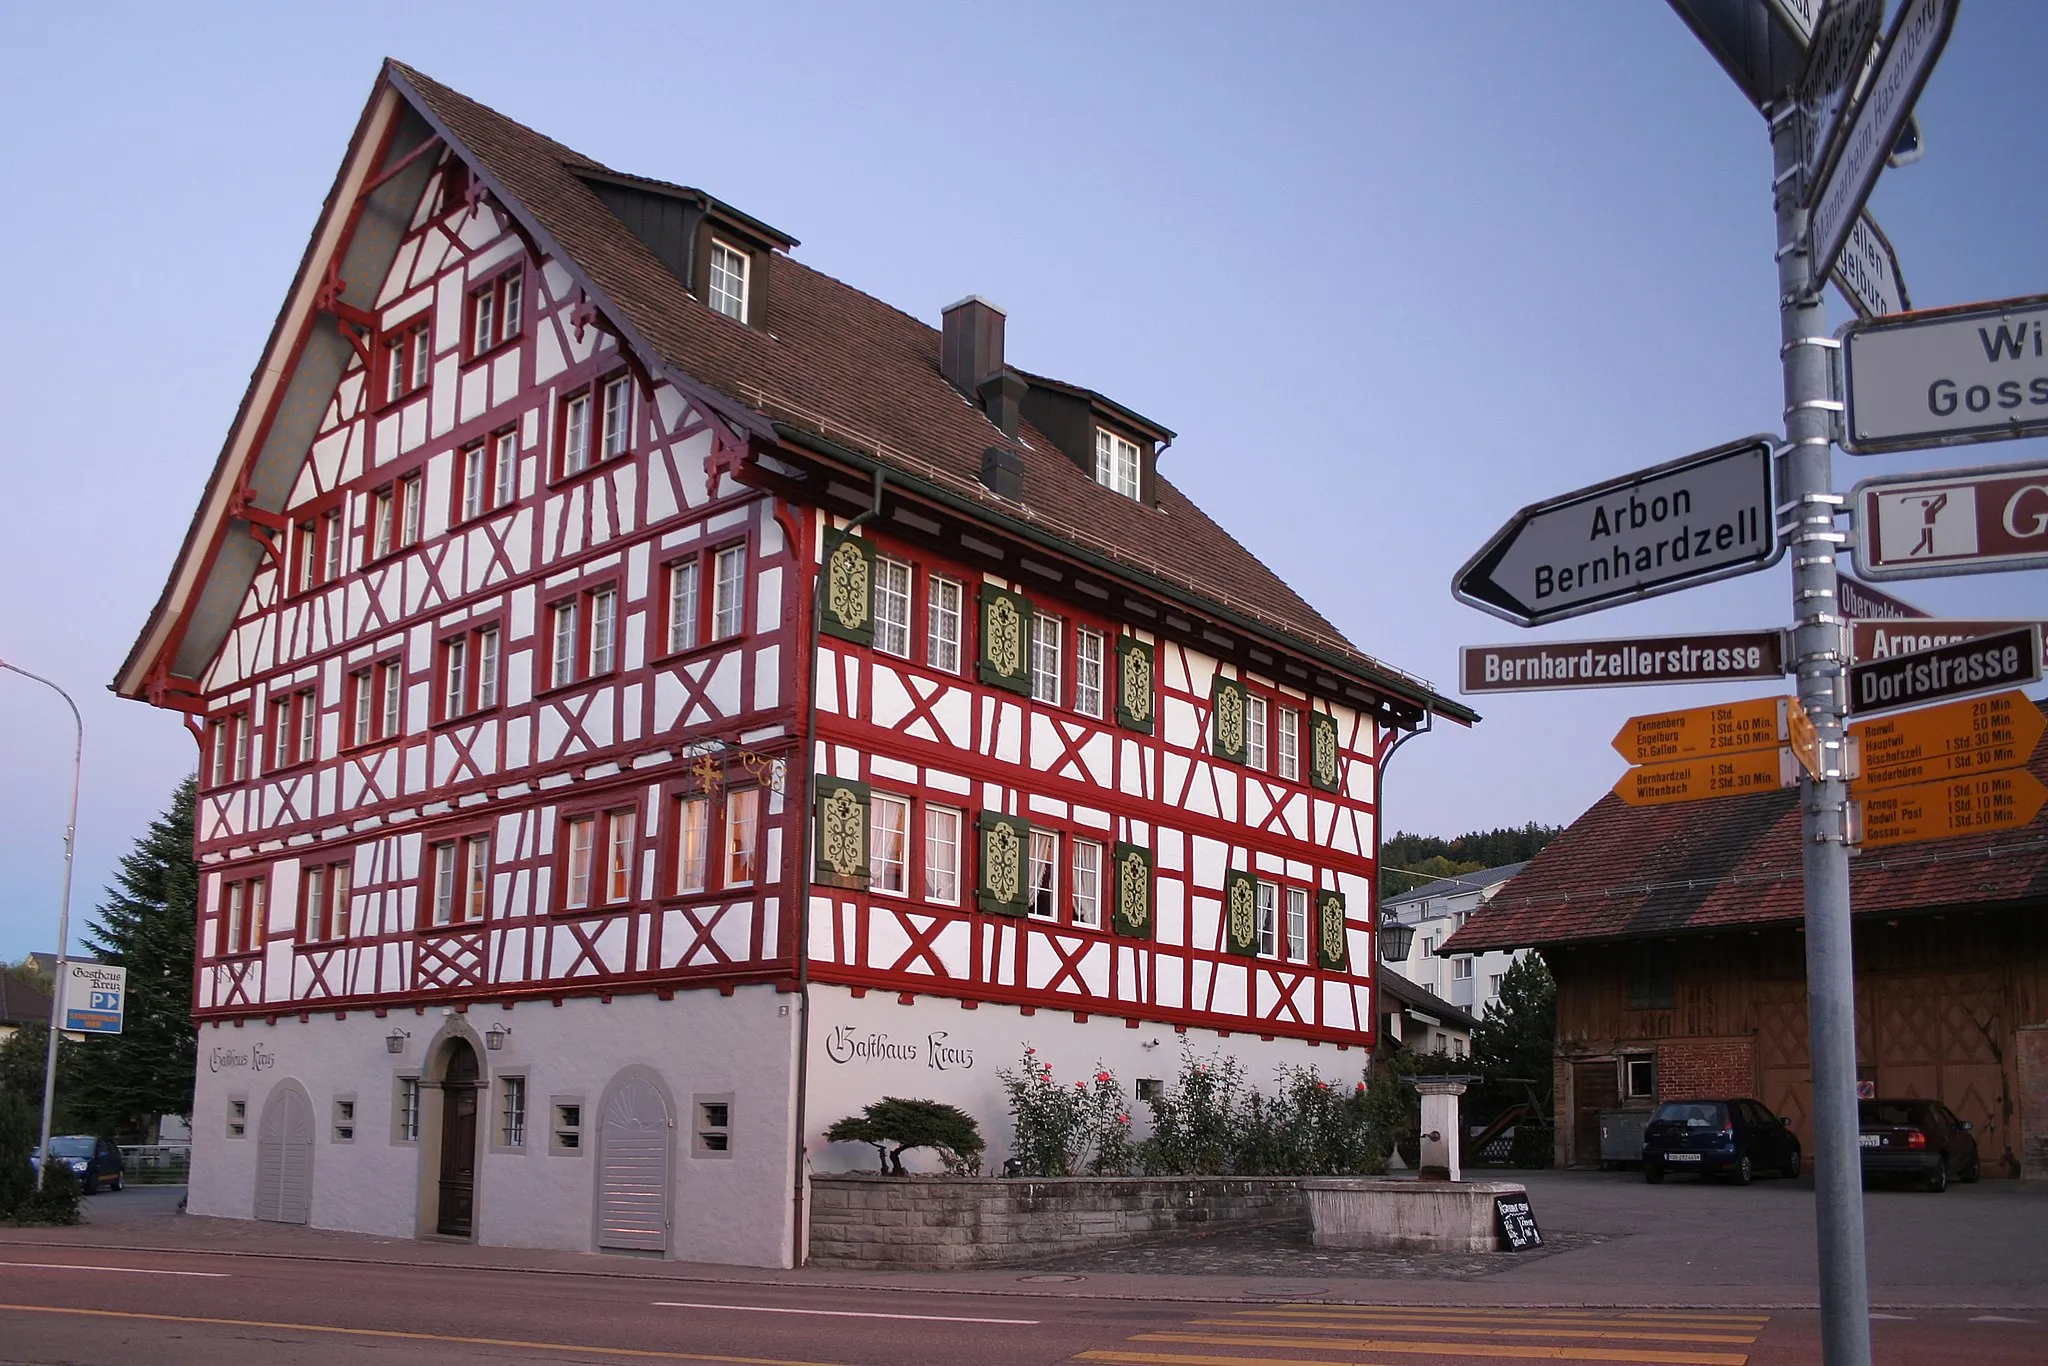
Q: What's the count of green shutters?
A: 10